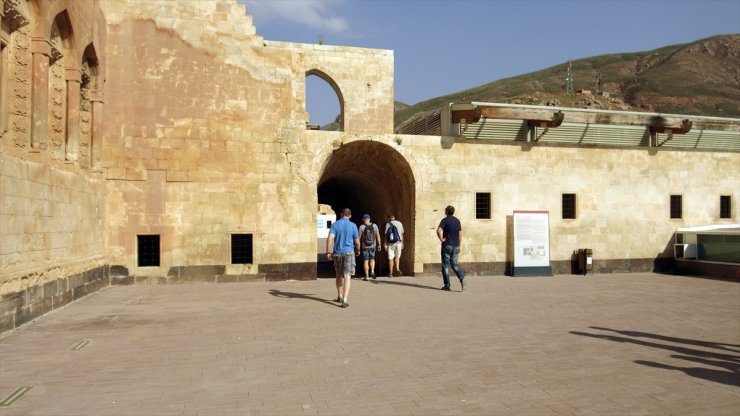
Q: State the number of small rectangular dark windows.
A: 6